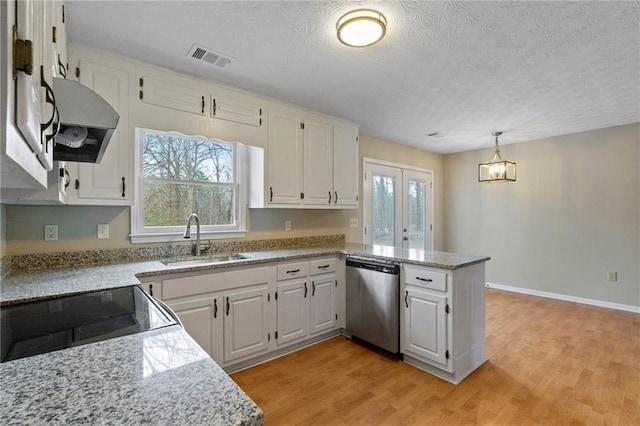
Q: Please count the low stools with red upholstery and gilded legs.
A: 0